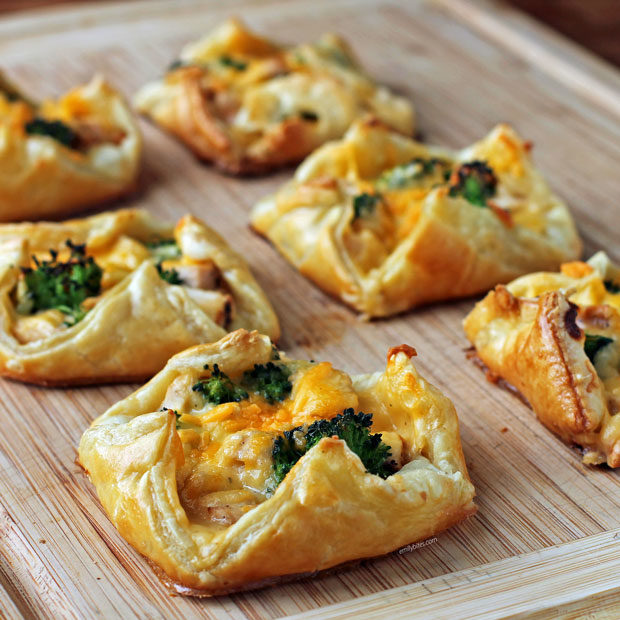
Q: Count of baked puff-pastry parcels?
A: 6